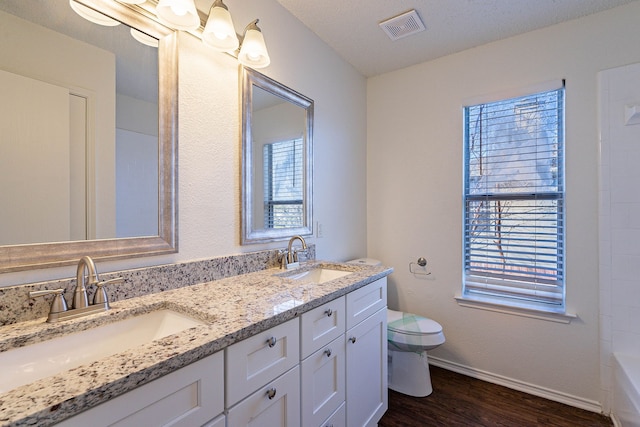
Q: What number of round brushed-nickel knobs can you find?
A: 5